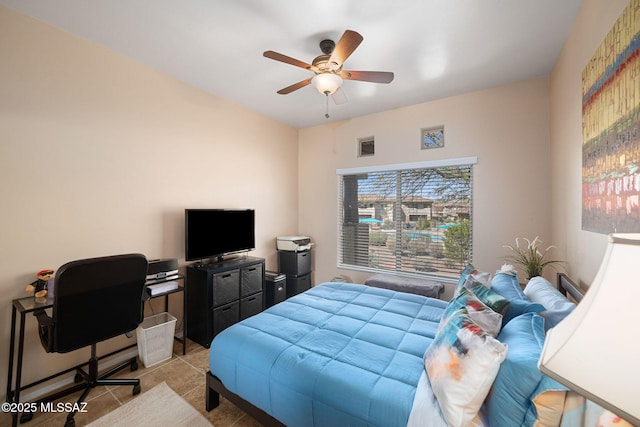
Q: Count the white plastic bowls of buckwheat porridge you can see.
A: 0